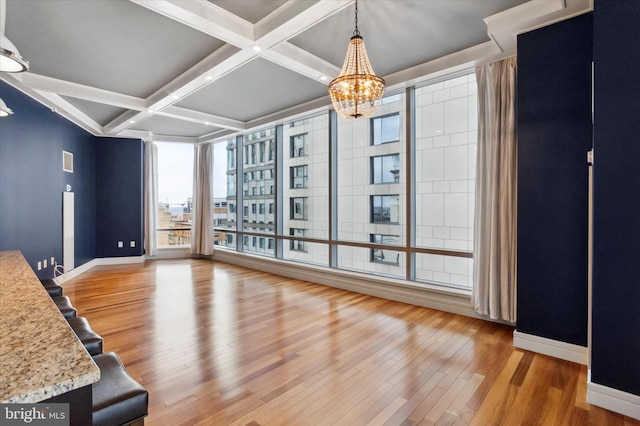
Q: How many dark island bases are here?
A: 1